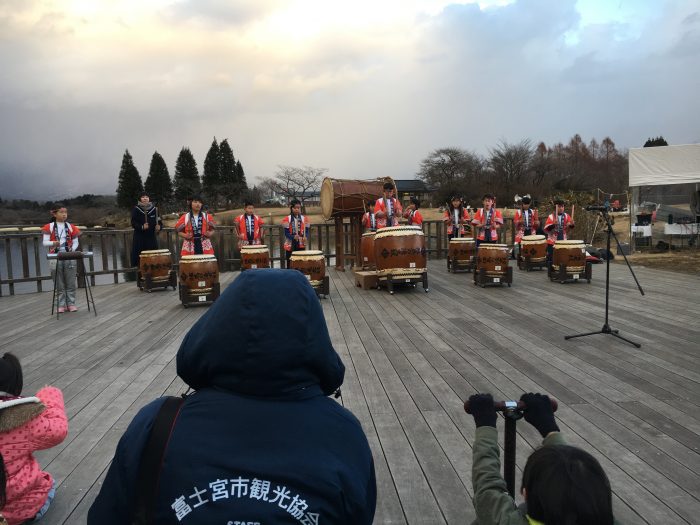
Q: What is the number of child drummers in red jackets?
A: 11